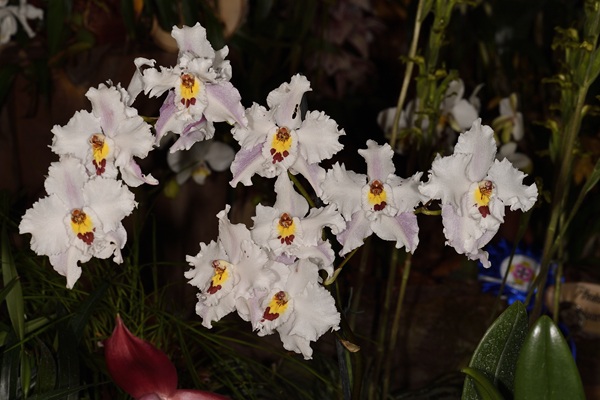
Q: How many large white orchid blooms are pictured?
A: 9